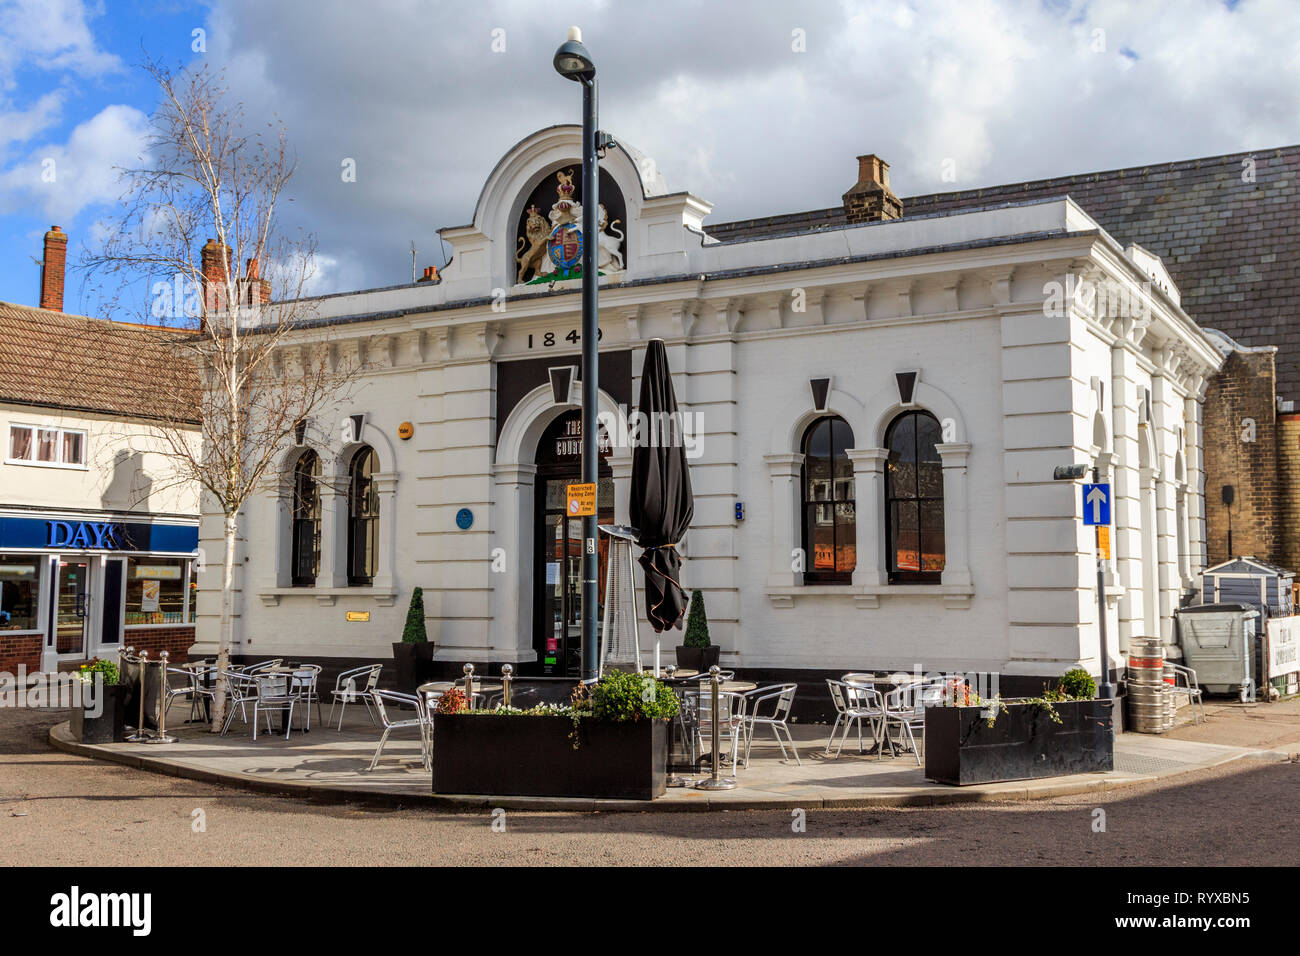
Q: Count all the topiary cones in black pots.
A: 2